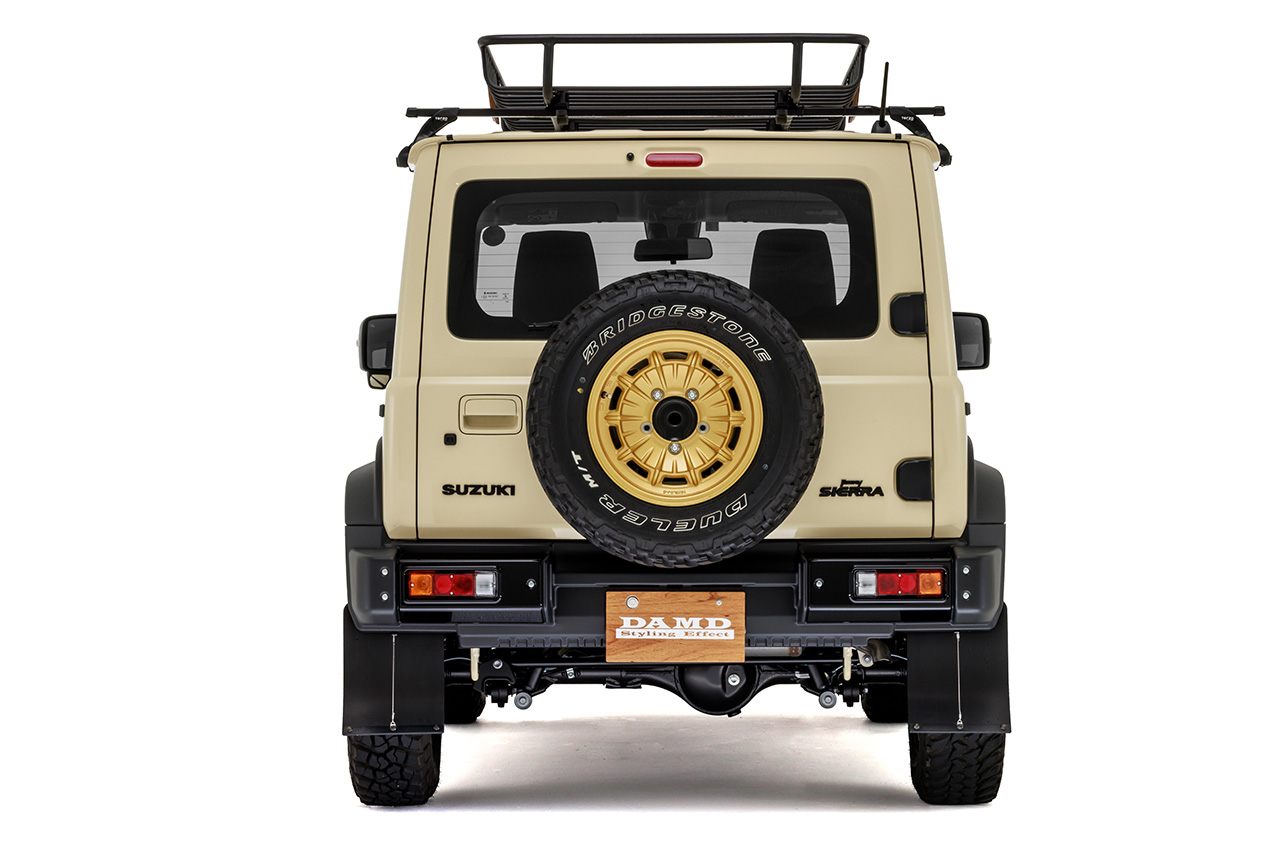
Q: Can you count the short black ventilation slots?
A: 10